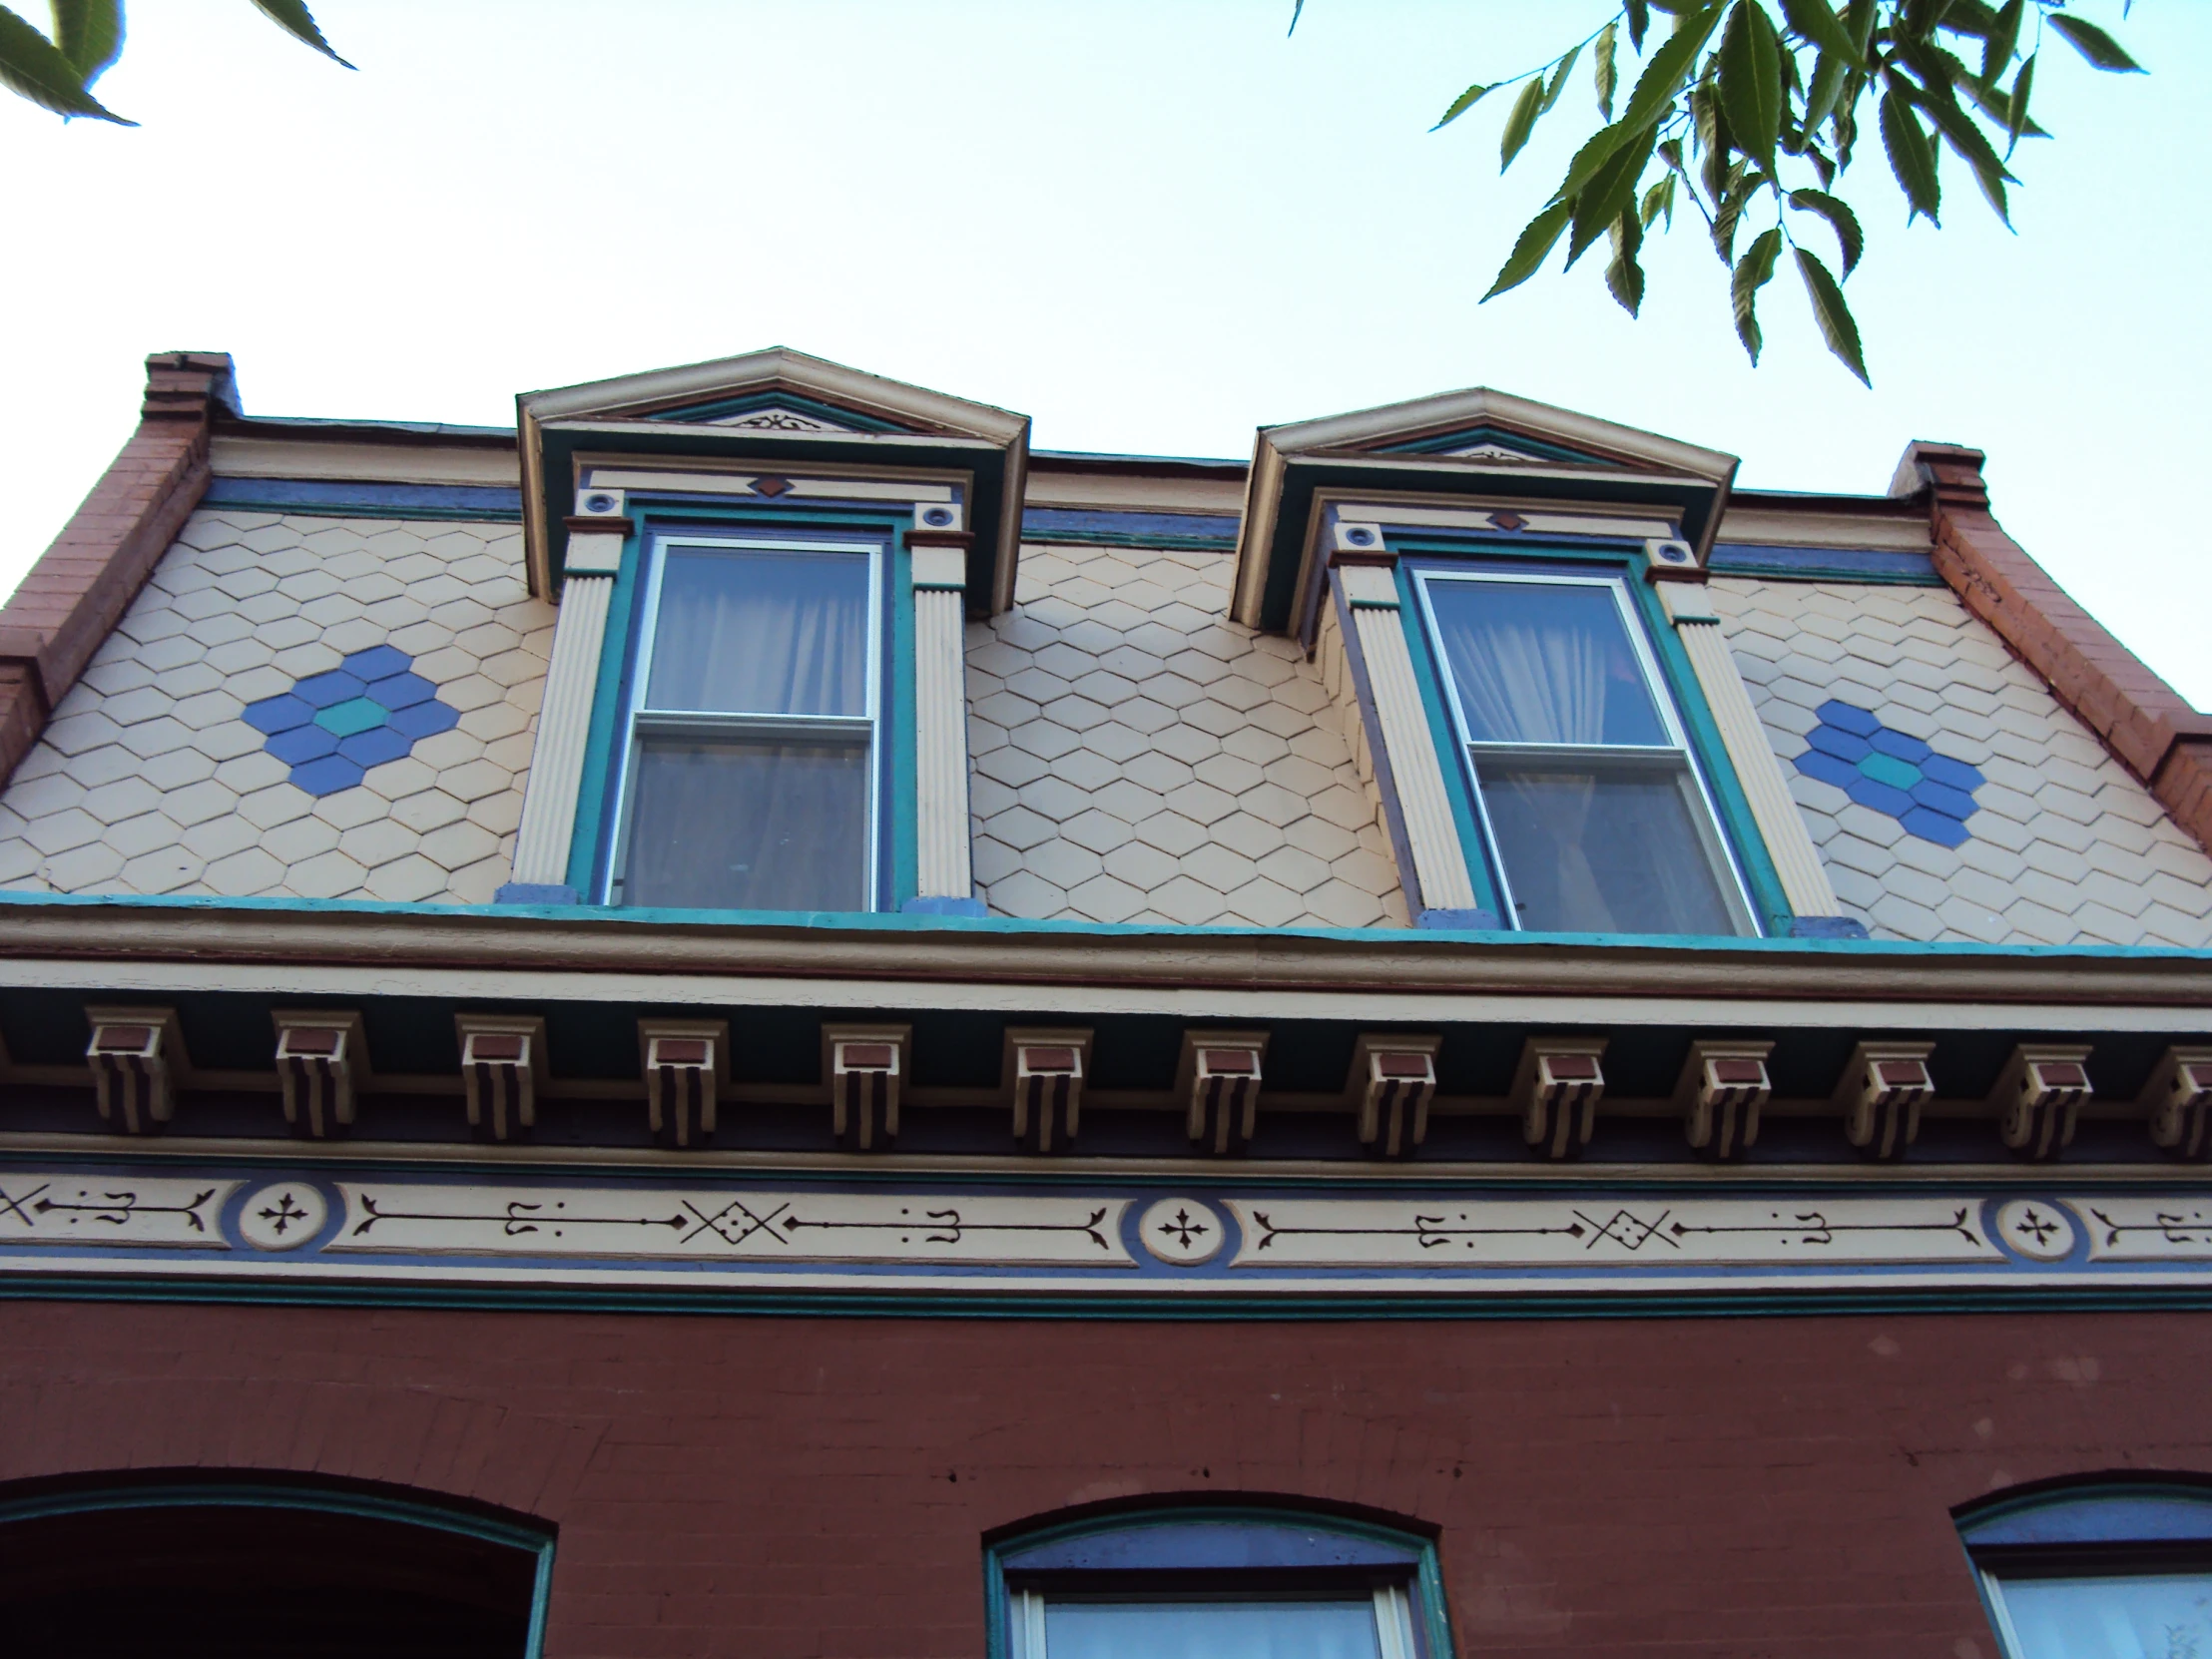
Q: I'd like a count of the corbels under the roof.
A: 13